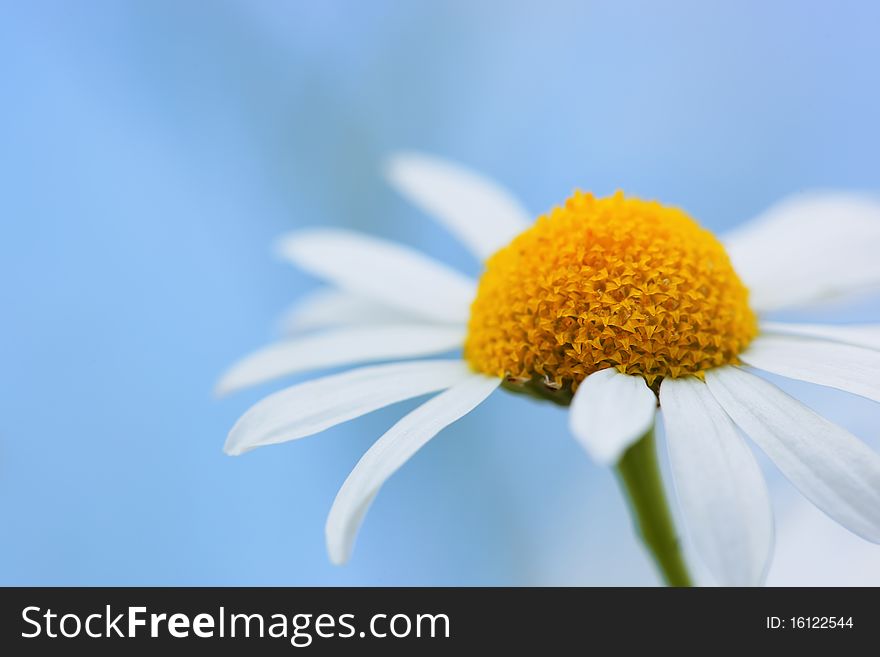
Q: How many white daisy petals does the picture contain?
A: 12